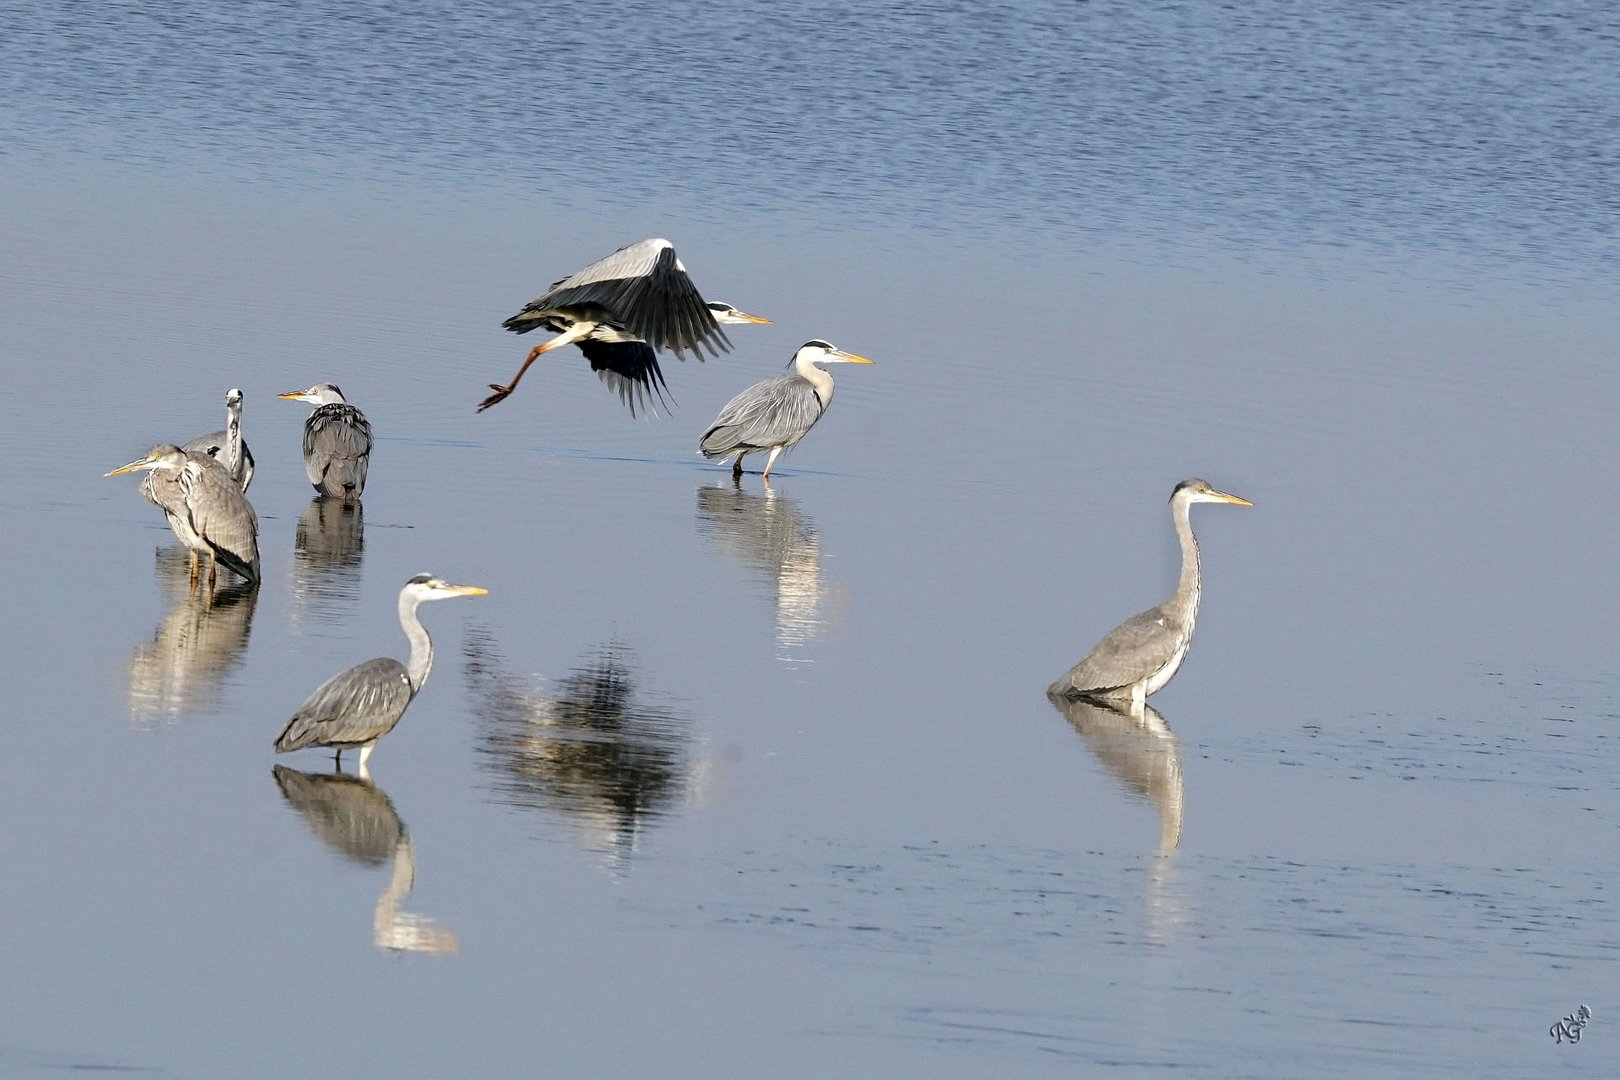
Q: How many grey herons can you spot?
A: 7